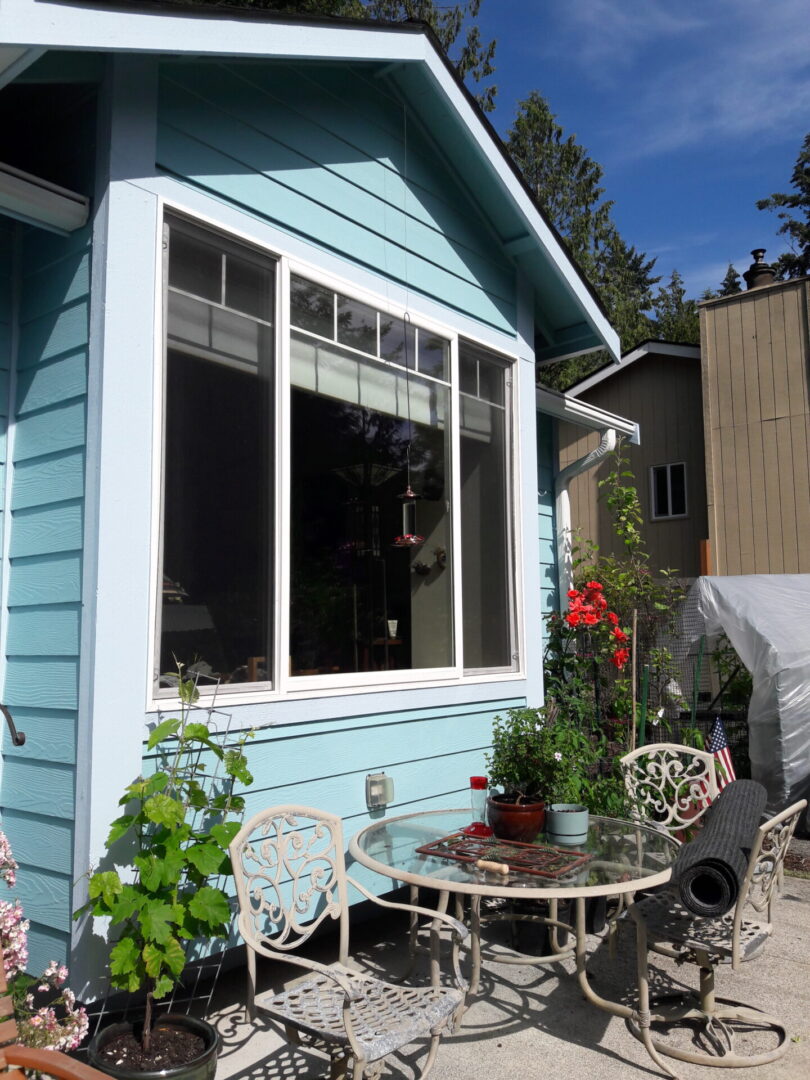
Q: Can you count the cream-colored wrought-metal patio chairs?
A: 3